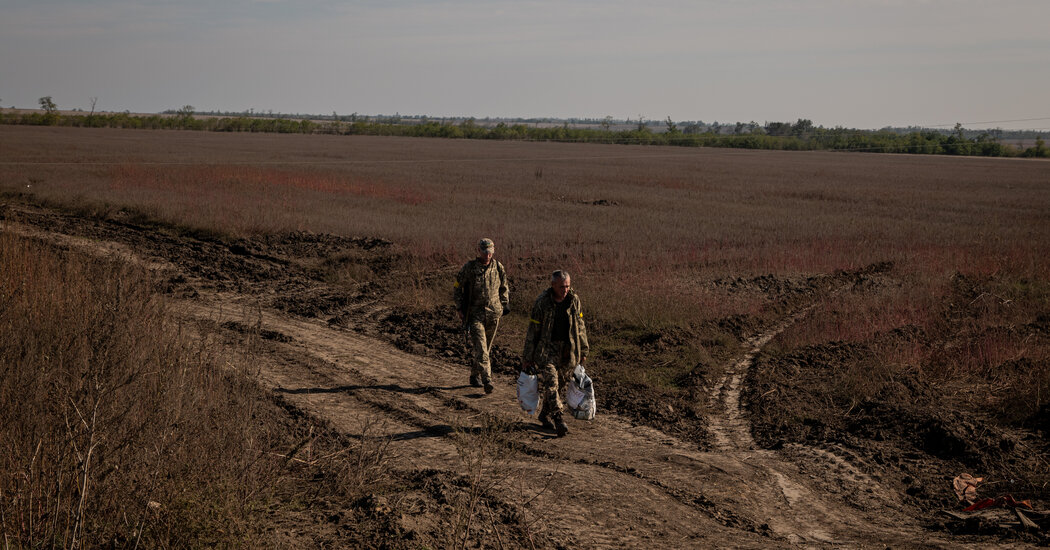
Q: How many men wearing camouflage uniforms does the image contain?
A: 2